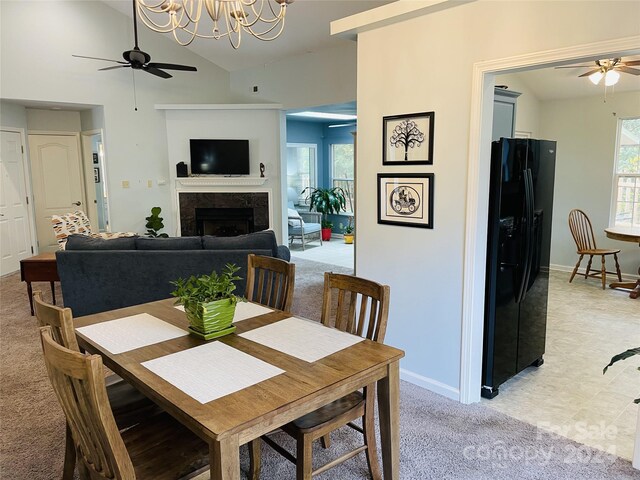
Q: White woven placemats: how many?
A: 4